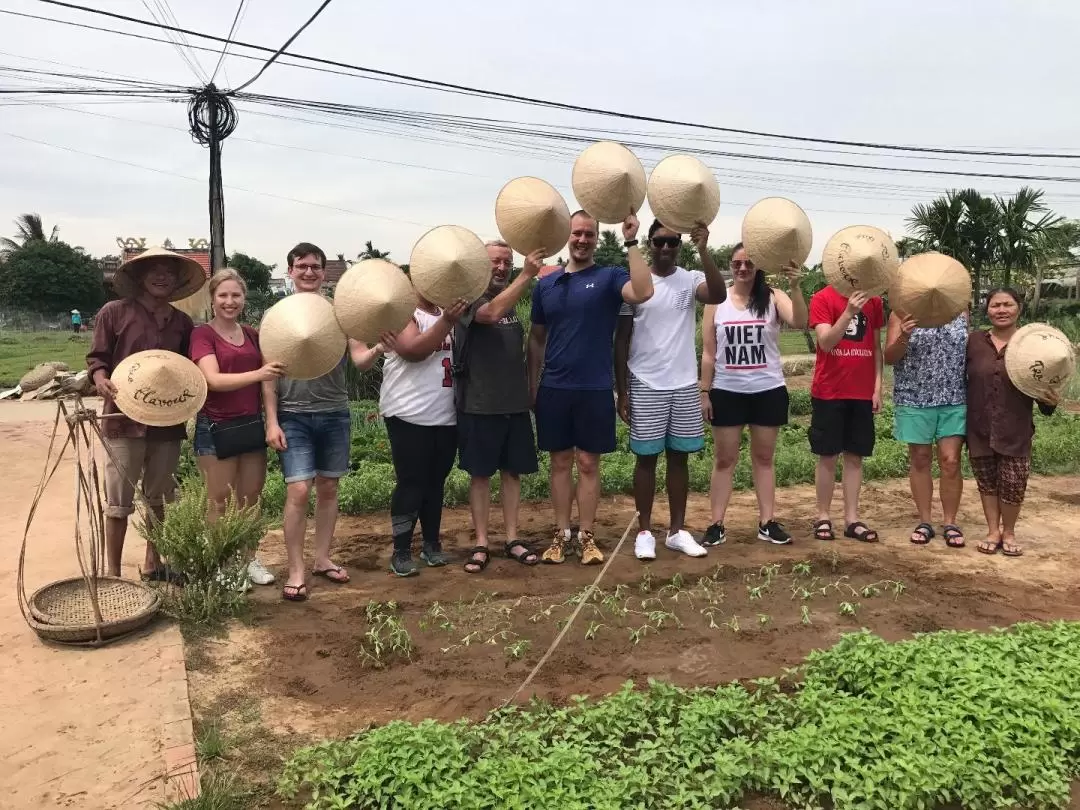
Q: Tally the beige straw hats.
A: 12